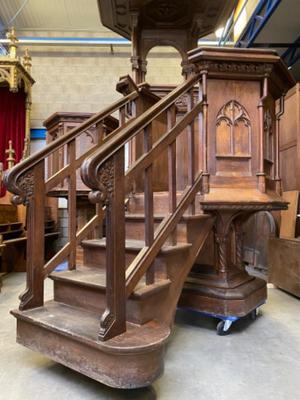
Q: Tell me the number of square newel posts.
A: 2